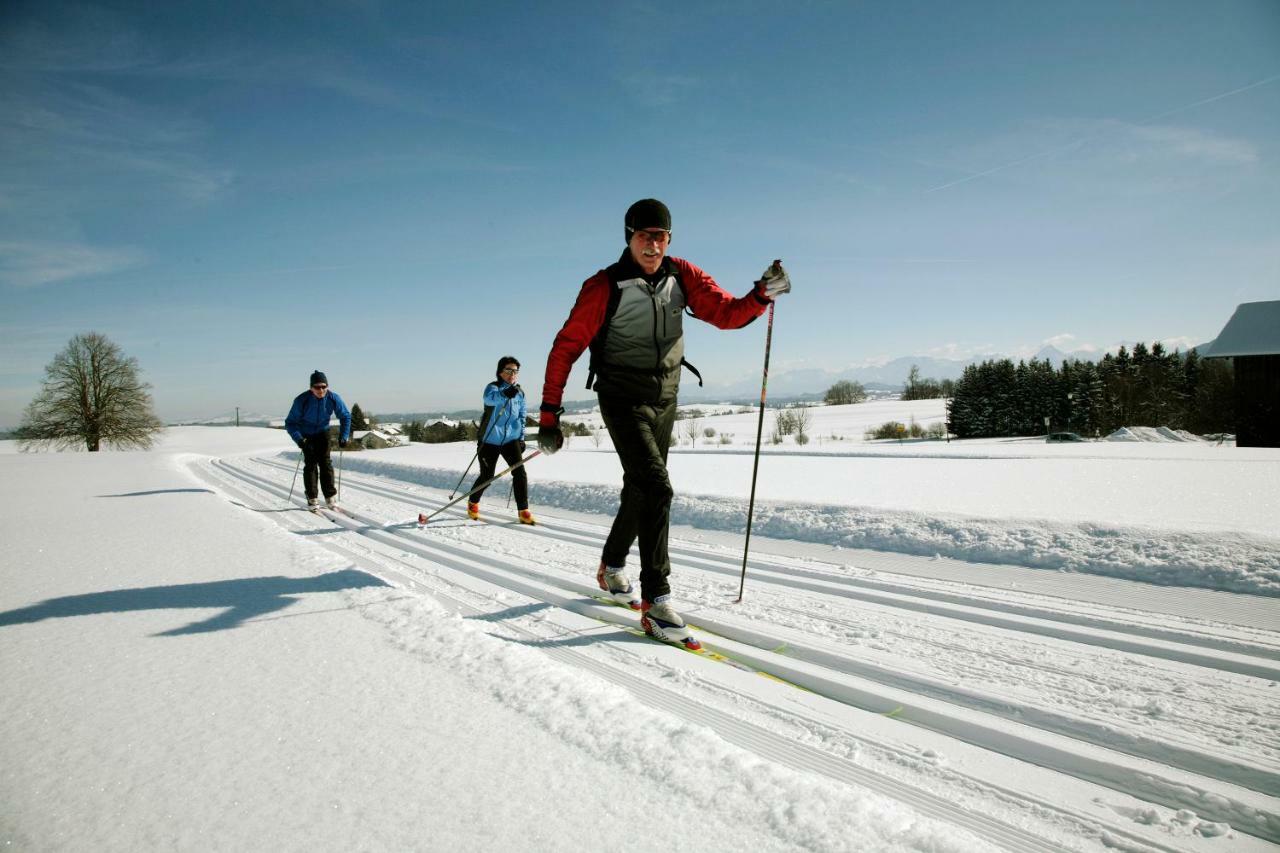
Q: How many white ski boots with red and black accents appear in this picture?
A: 2